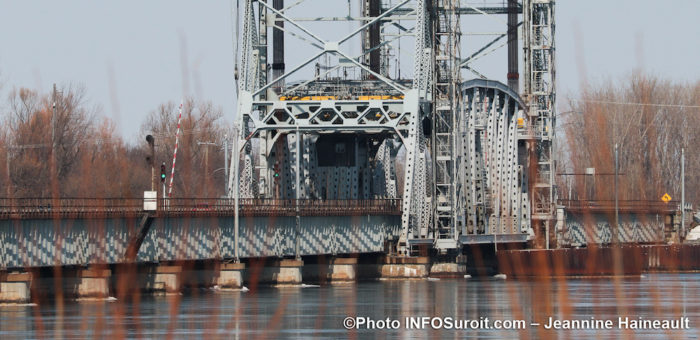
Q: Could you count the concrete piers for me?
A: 8